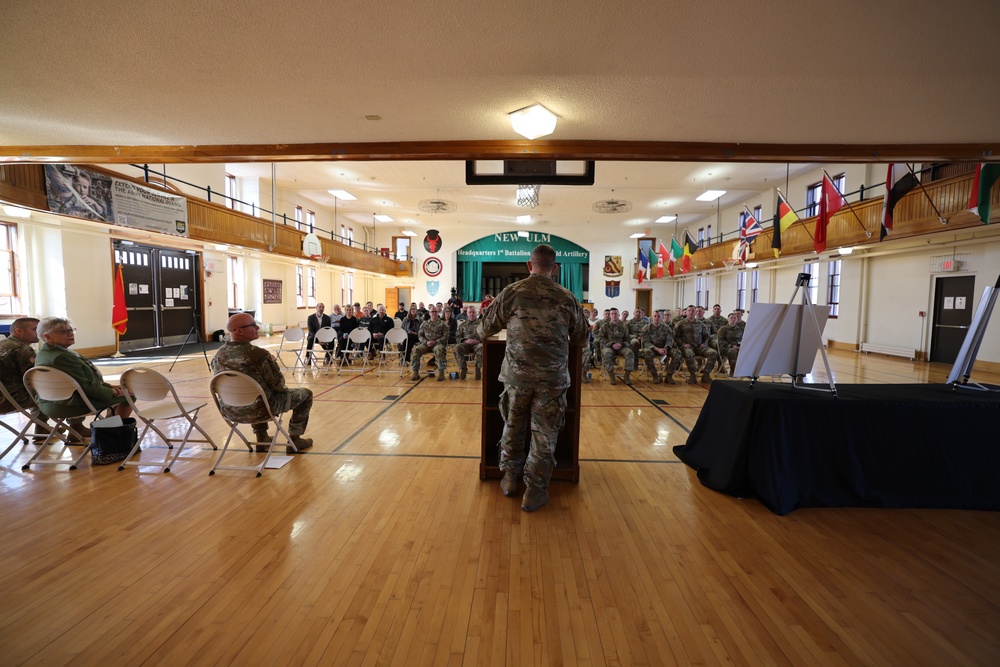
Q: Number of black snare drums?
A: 0